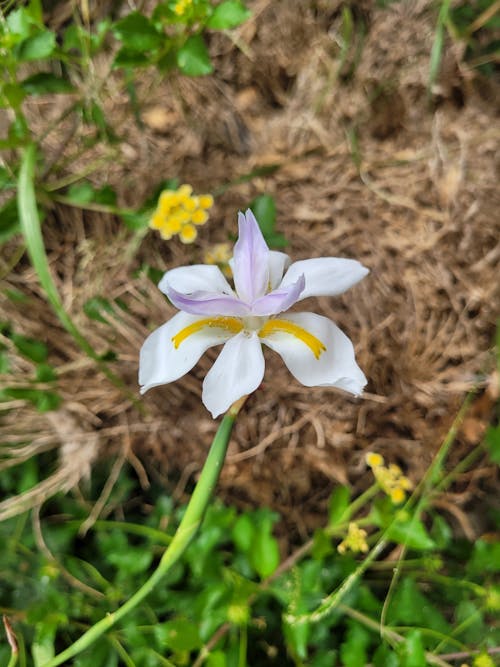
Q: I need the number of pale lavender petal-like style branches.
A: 3